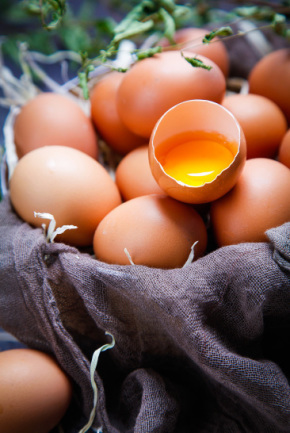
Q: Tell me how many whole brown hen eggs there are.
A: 12